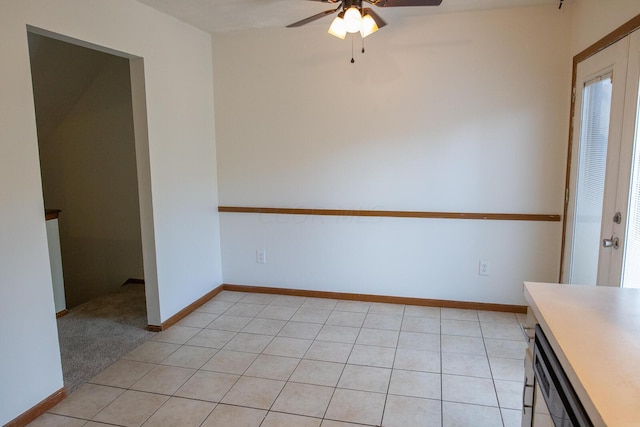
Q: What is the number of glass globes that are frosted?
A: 3